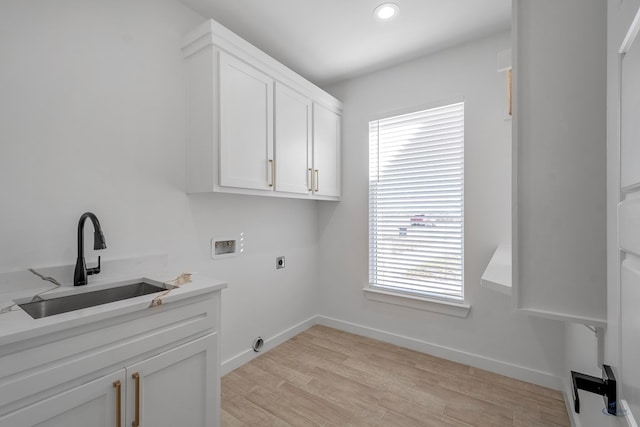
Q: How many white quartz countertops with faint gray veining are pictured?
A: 1